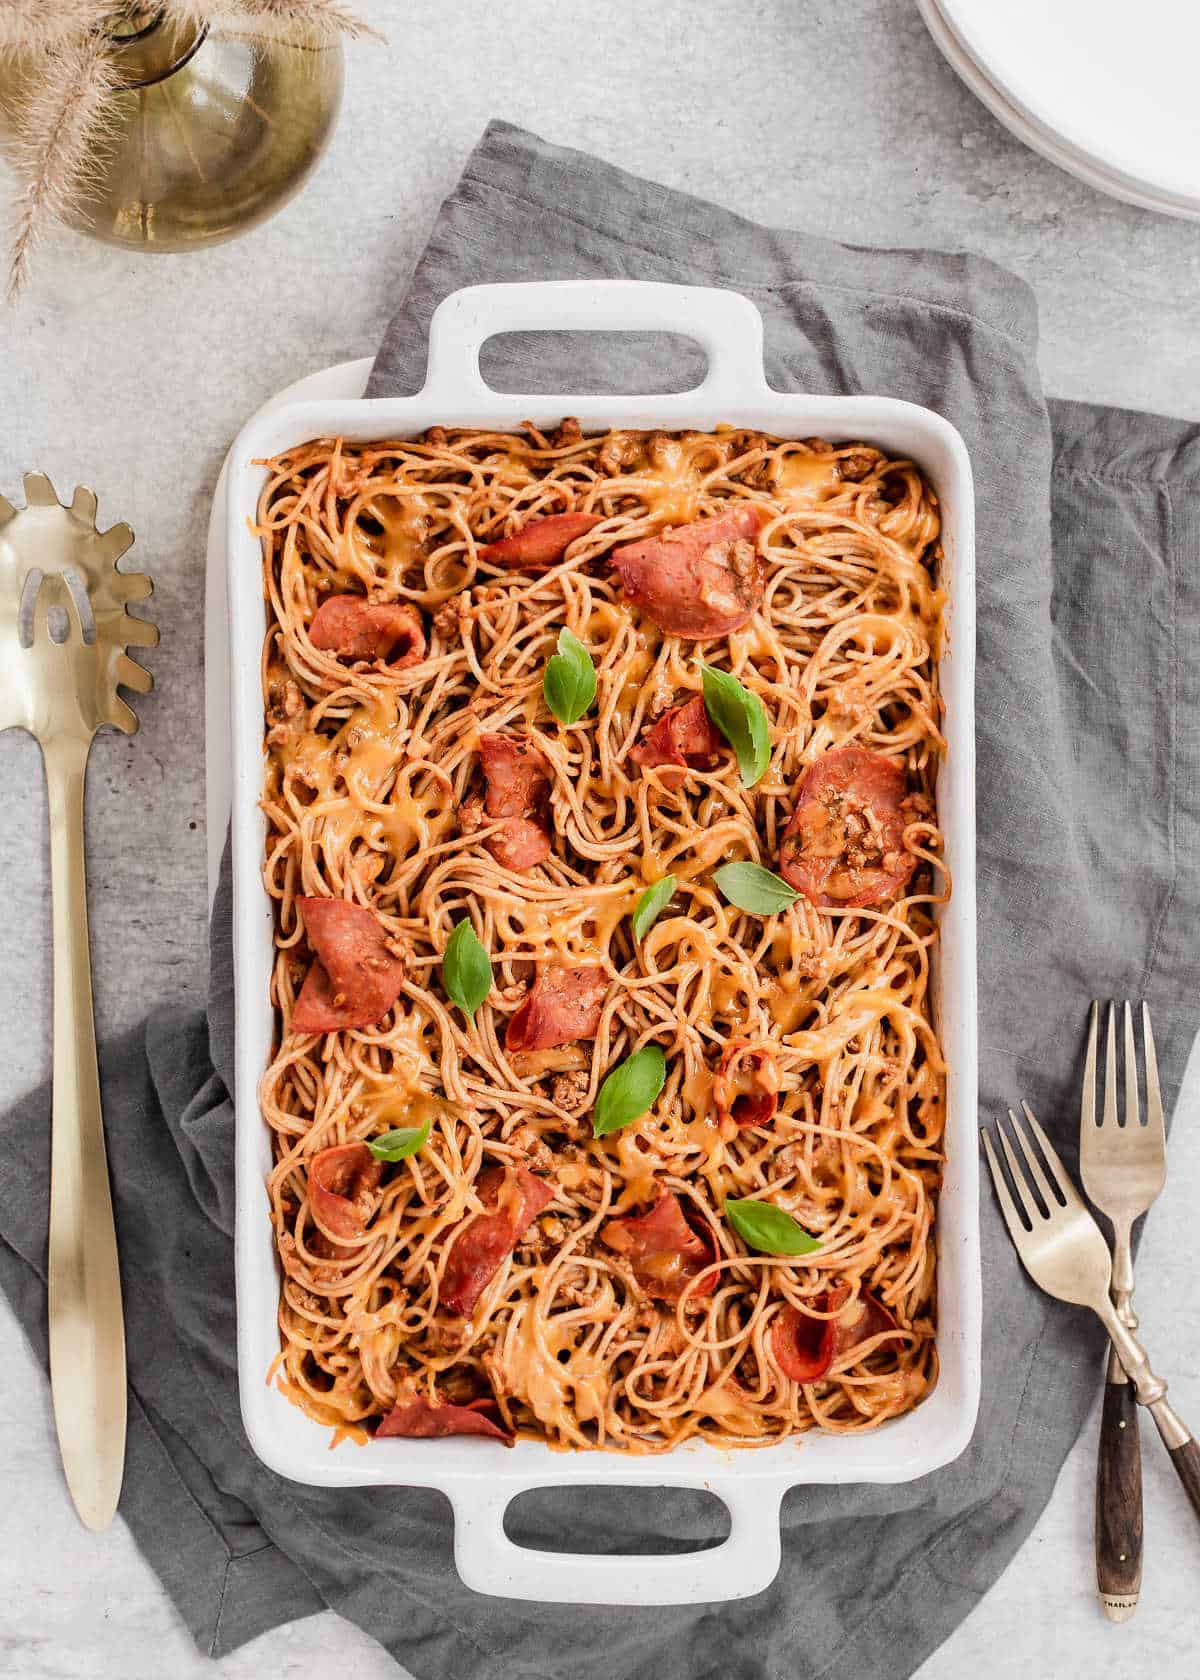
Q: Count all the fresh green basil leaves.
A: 8